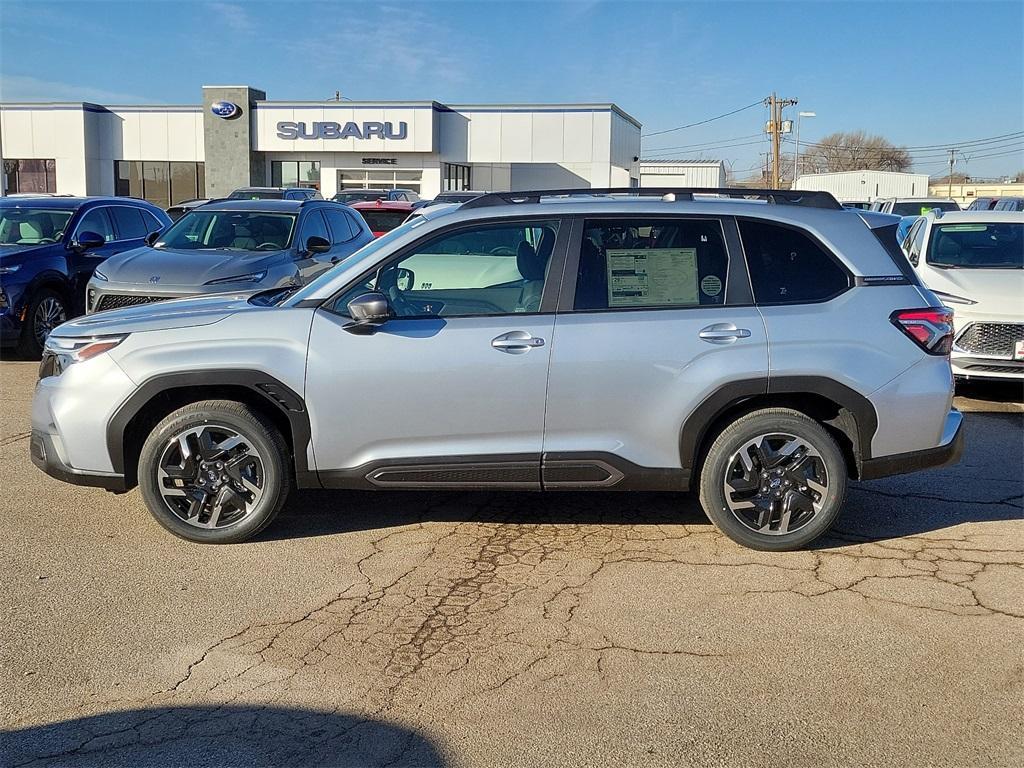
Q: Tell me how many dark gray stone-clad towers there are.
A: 1